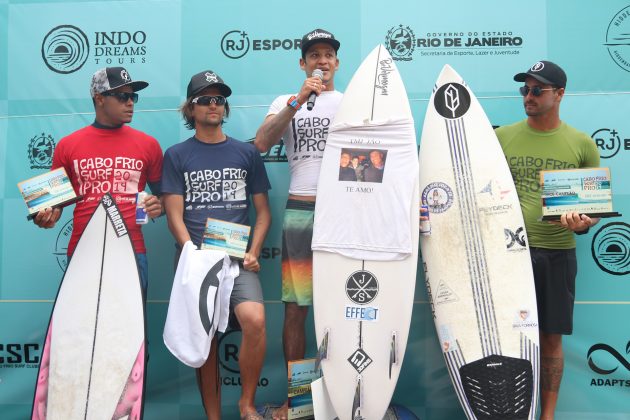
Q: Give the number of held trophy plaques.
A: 3